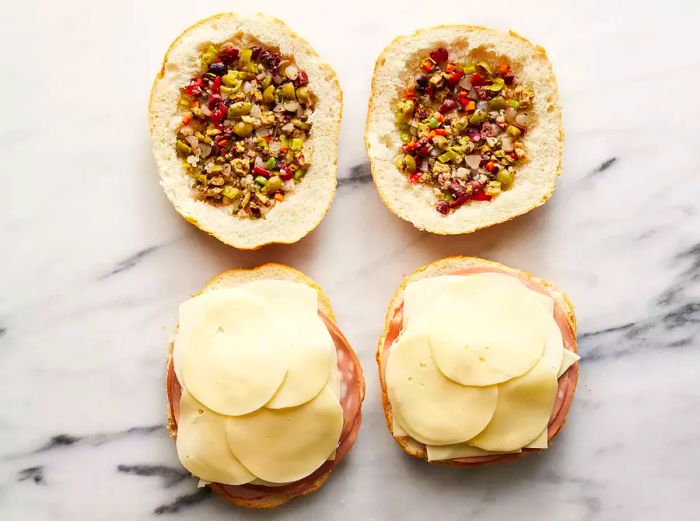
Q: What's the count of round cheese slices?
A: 7